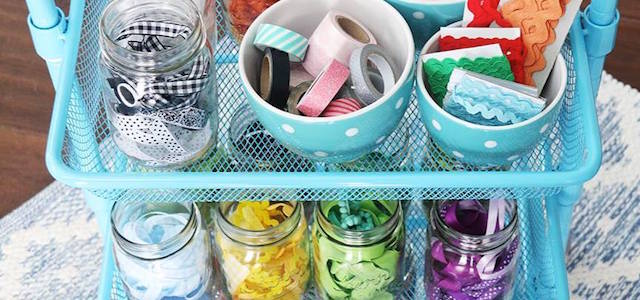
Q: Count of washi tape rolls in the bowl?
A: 7